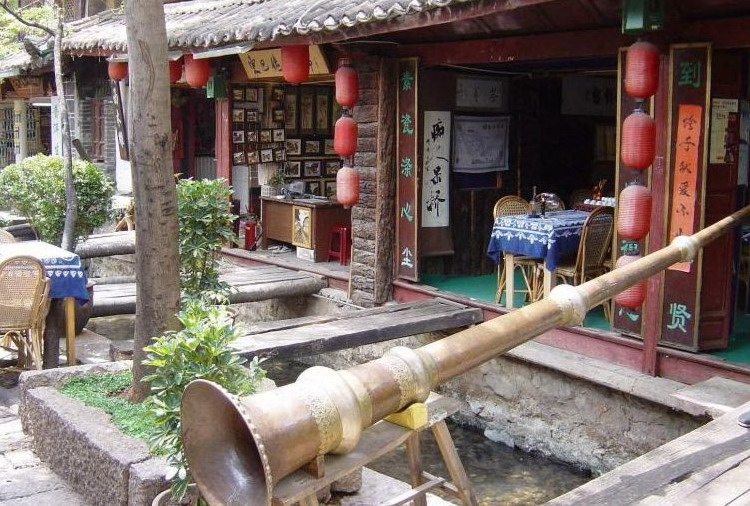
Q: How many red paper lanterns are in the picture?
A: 11